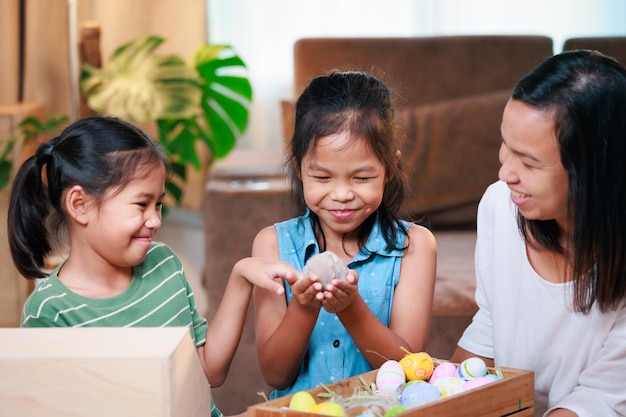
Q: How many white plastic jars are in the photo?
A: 0